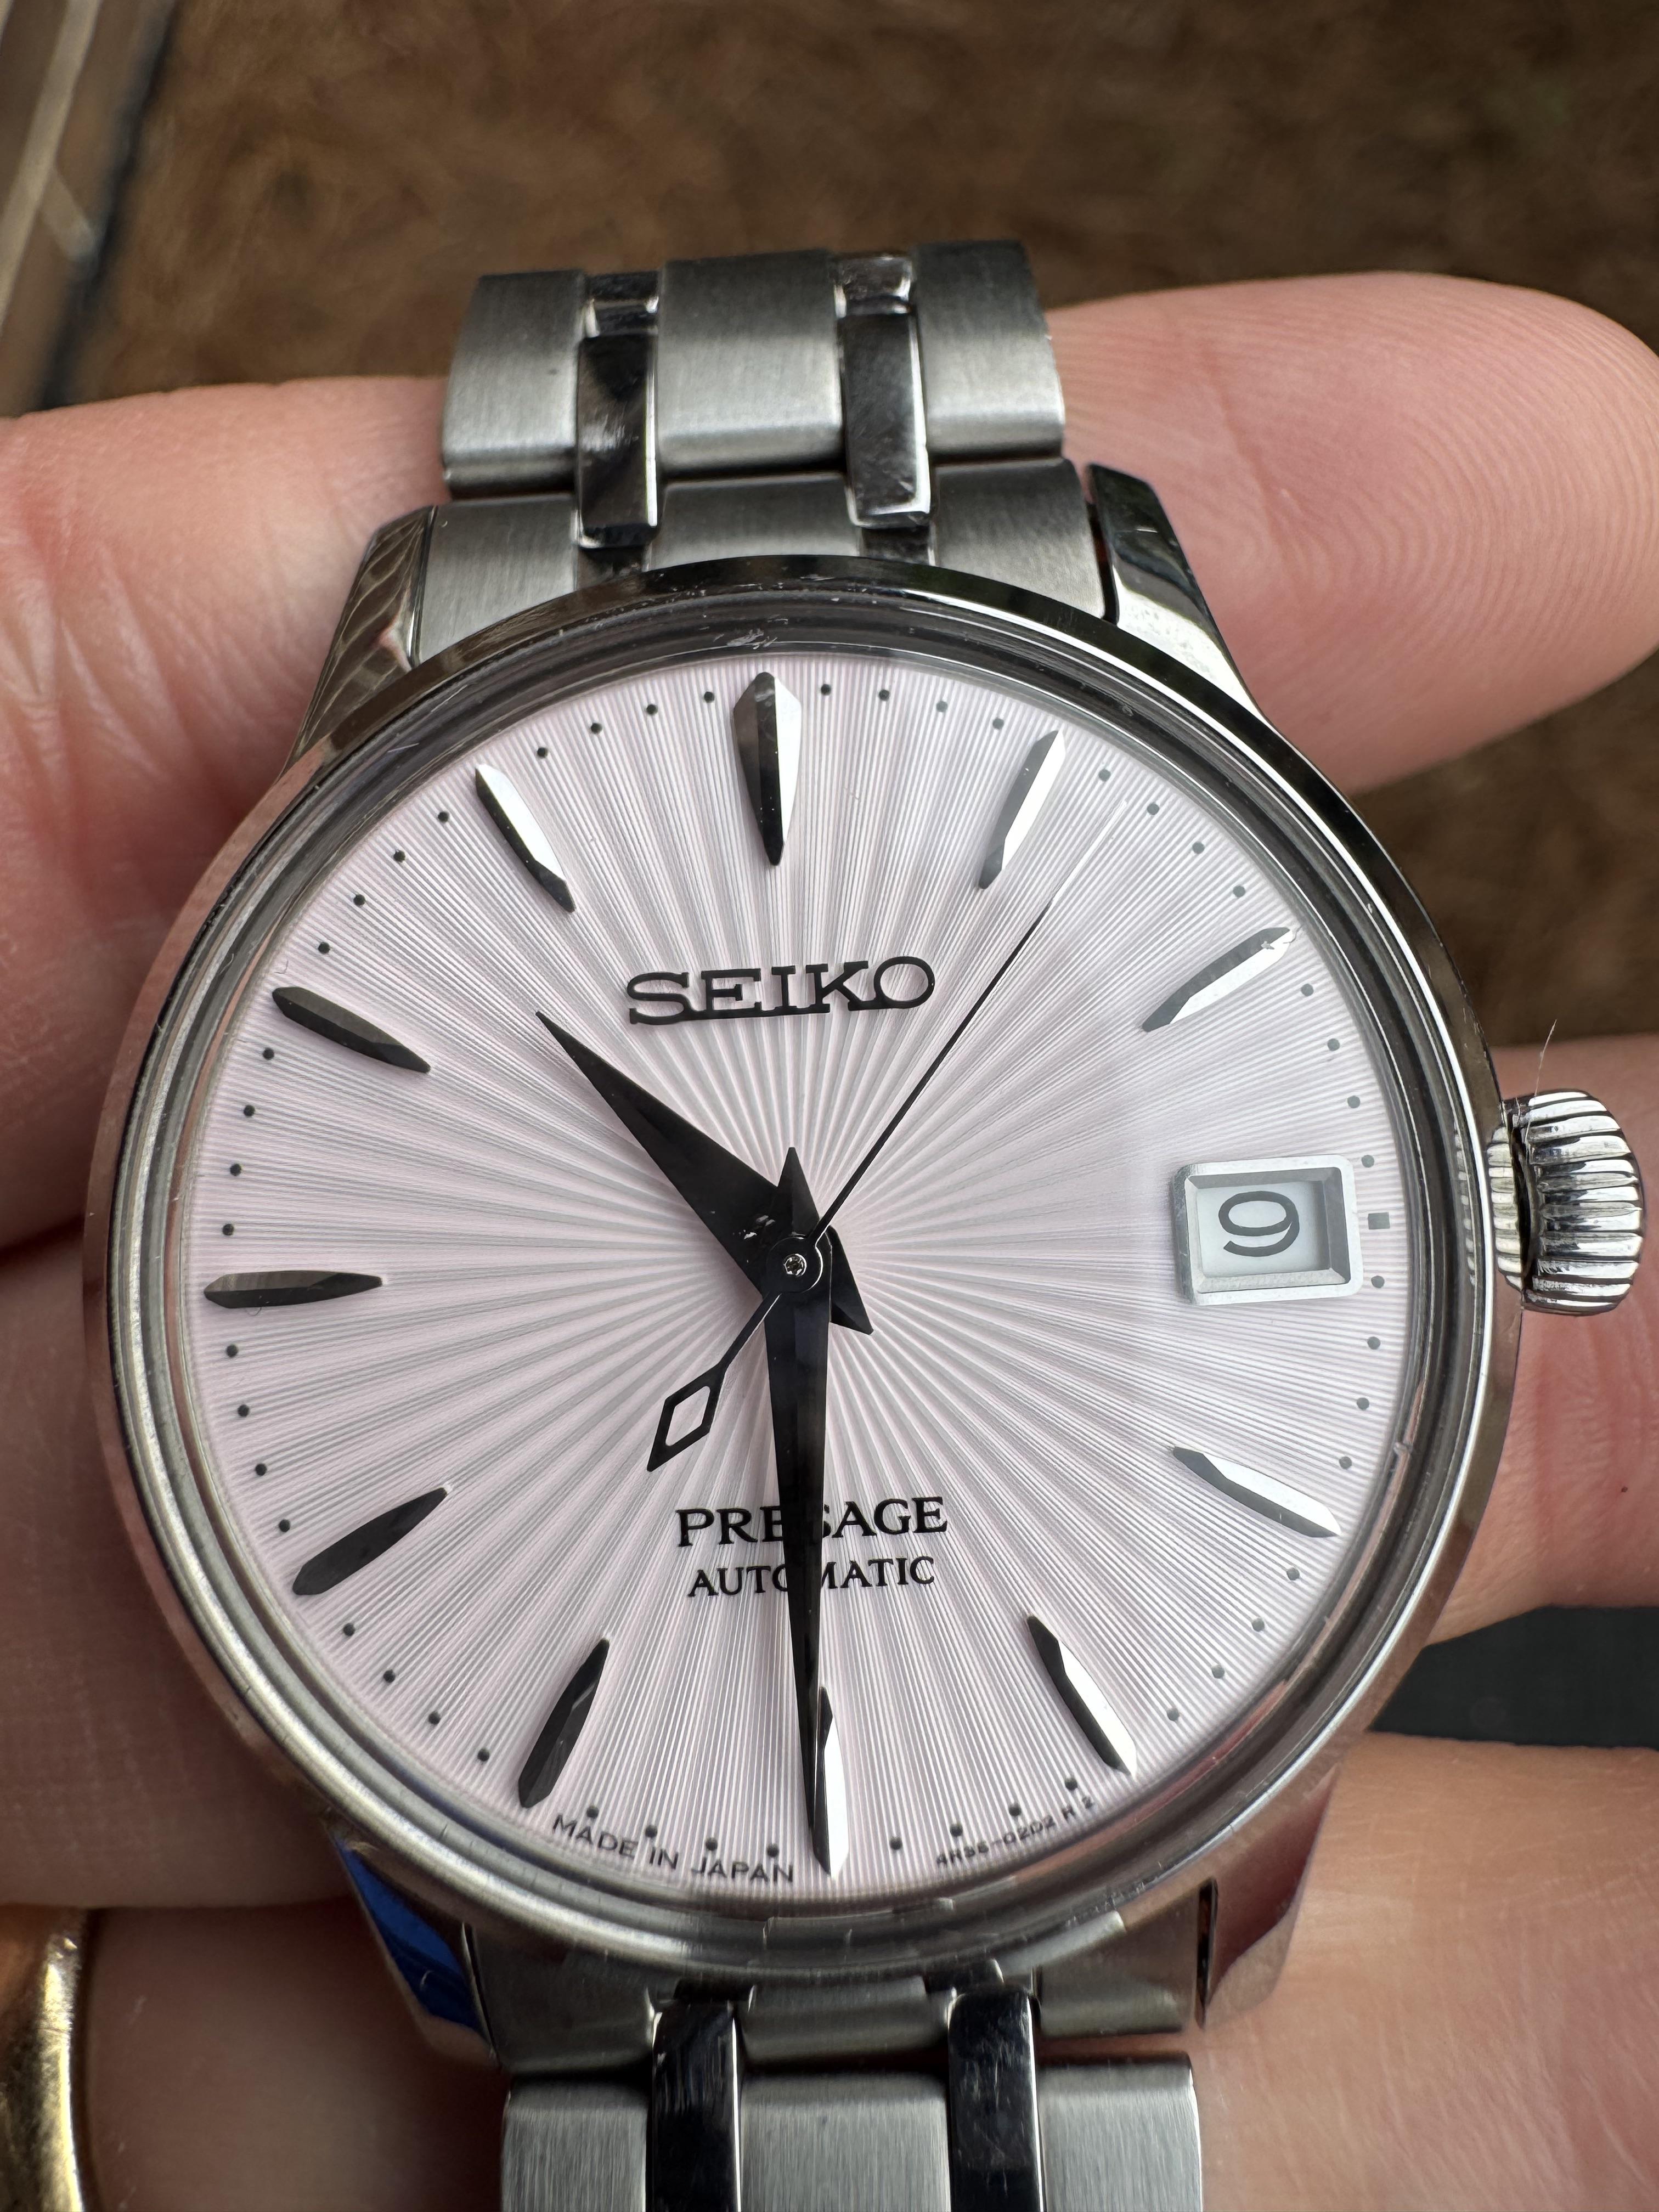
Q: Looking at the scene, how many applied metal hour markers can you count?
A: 11